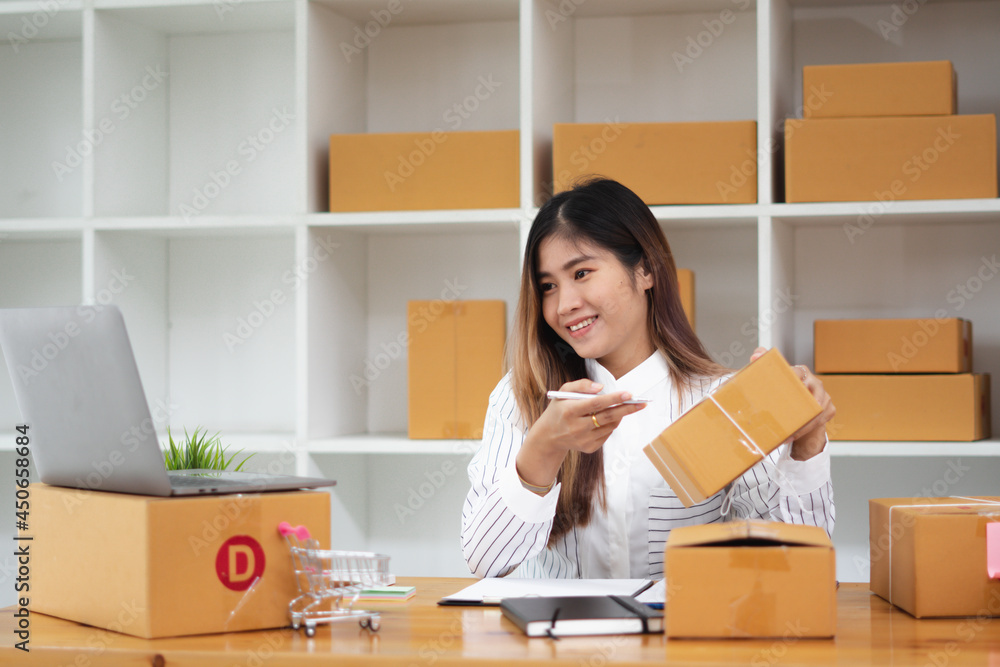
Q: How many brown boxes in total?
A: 12